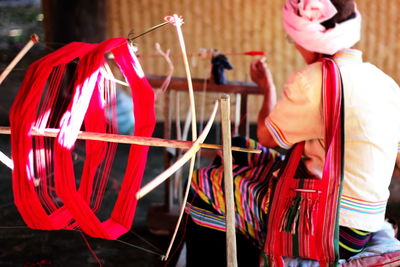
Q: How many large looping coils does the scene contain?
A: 2